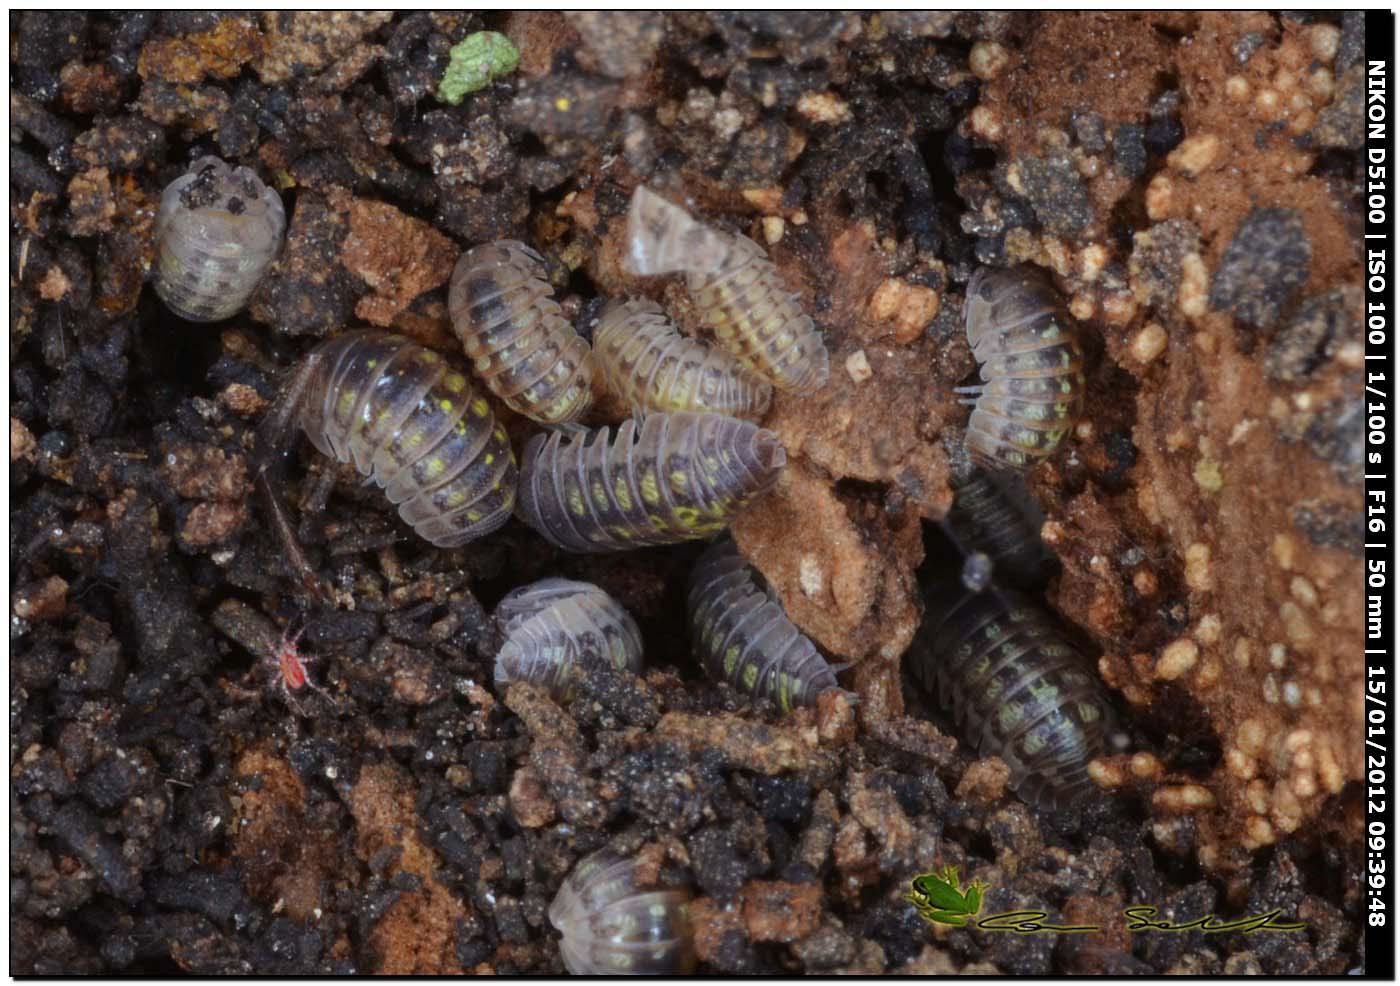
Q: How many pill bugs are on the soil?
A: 12